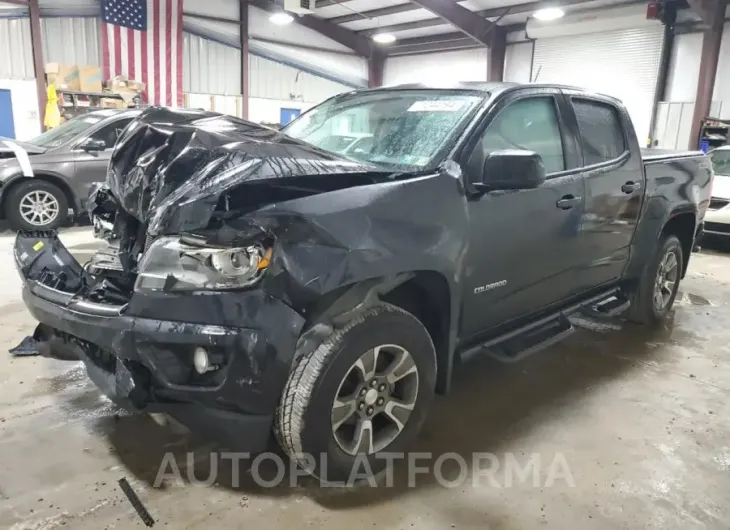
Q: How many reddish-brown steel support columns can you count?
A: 5